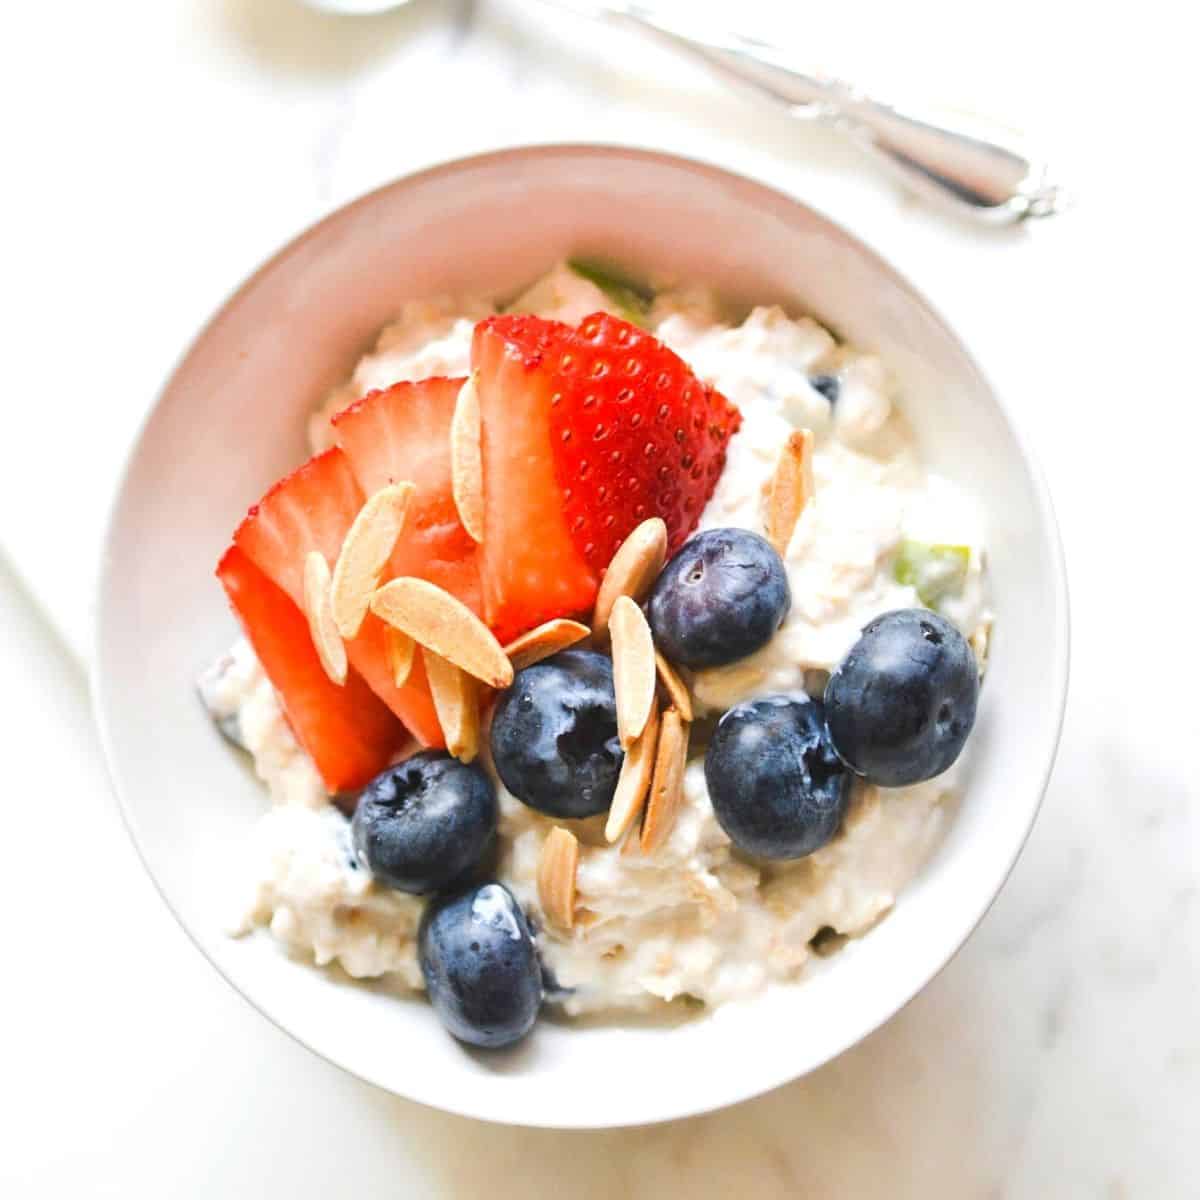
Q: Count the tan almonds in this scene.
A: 14